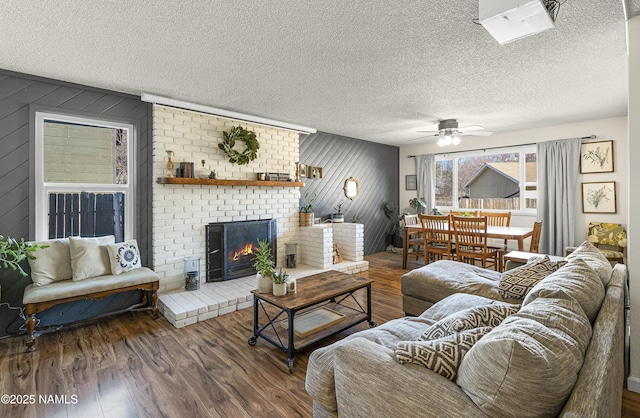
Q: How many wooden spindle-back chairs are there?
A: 6